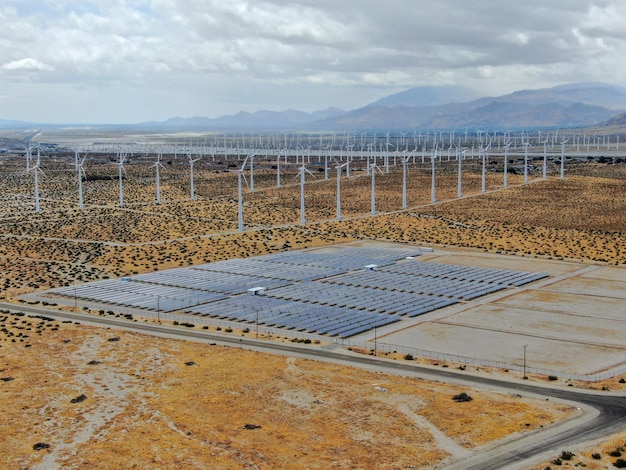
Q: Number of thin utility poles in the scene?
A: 5